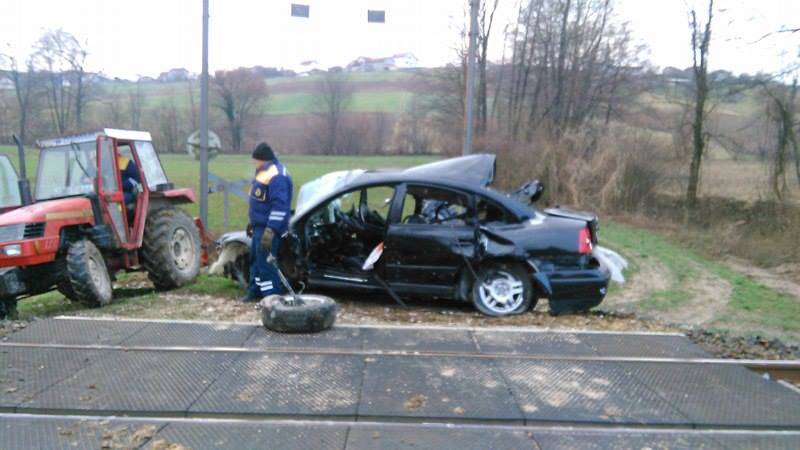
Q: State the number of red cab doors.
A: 1